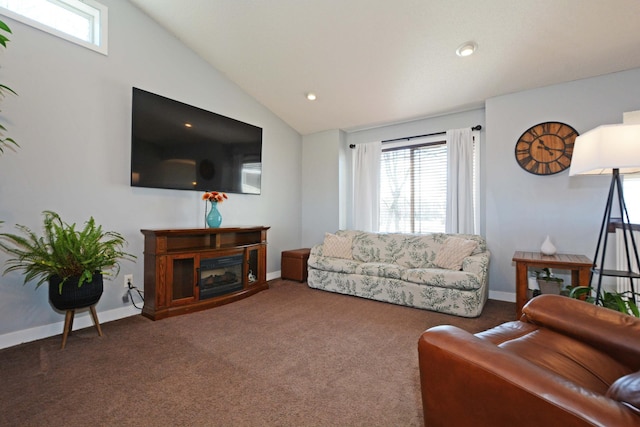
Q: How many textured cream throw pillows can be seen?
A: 2